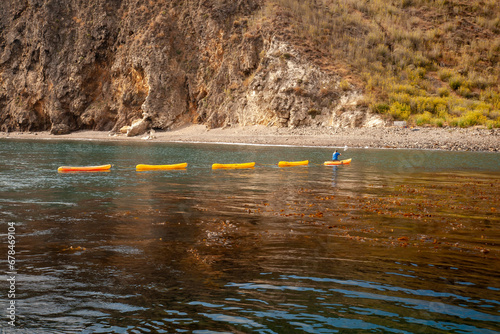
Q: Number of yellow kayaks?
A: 3